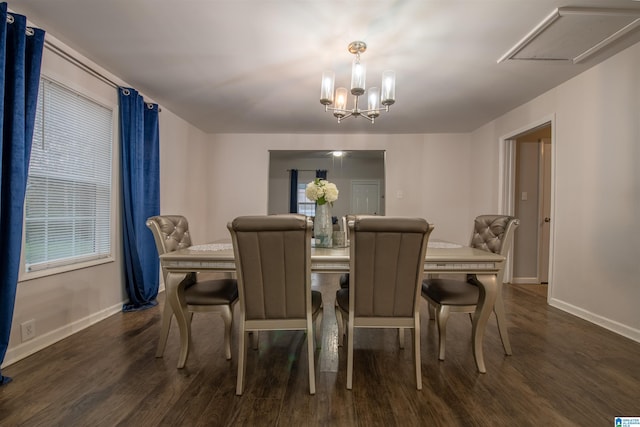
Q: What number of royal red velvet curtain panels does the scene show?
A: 0